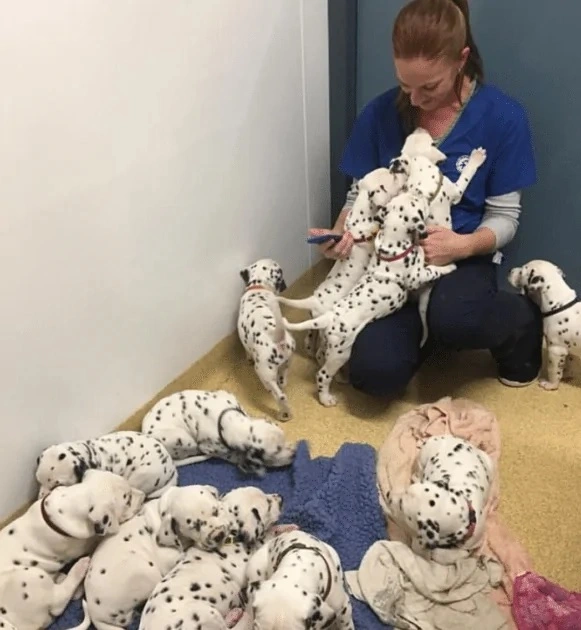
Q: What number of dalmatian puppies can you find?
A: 12